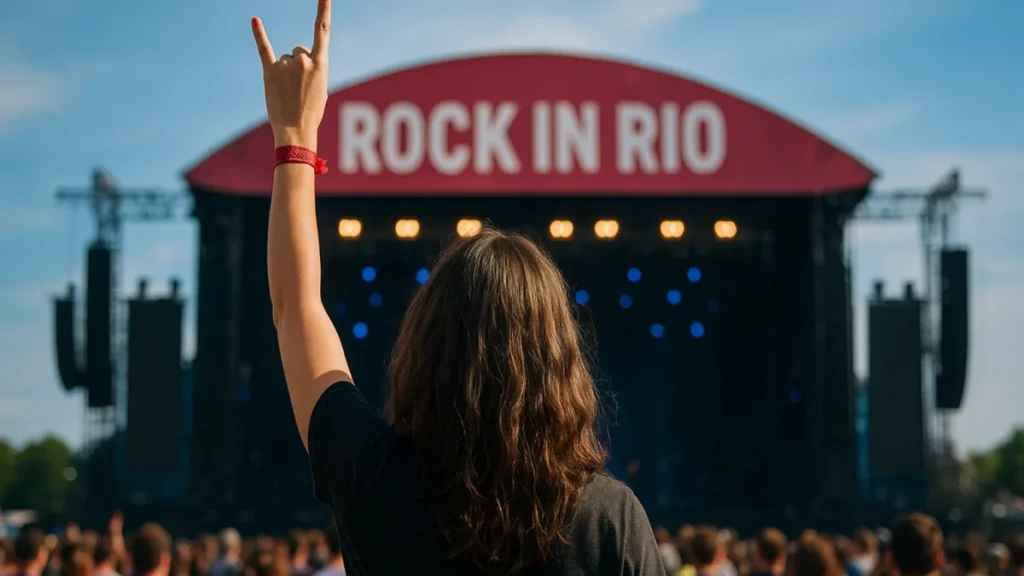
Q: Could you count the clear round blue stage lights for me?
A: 11